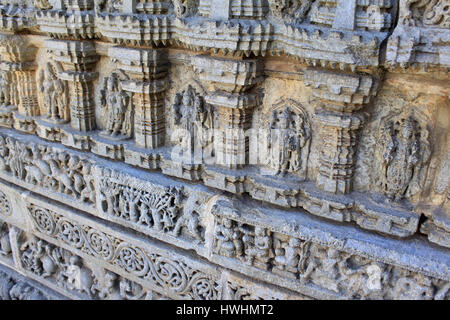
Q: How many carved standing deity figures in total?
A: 5